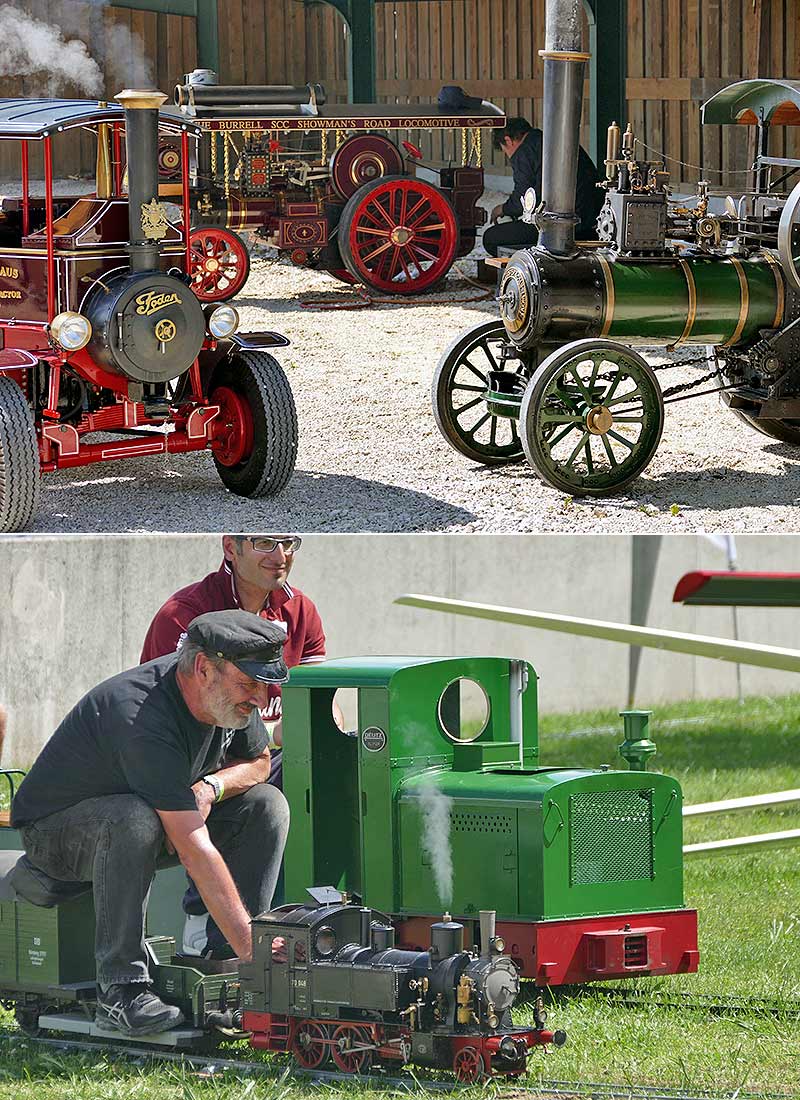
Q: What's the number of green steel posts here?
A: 3